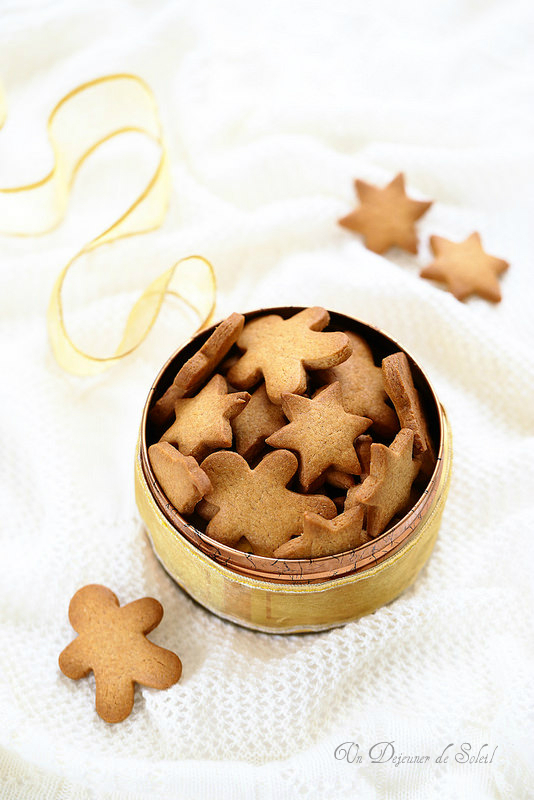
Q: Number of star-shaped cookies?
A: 6